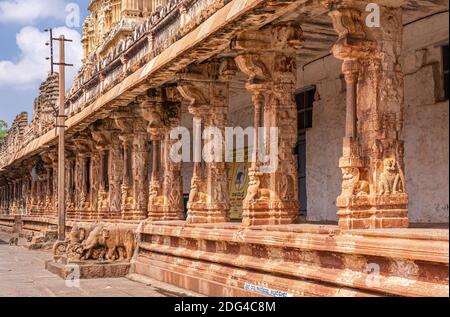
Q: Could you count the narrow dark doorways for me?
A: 1